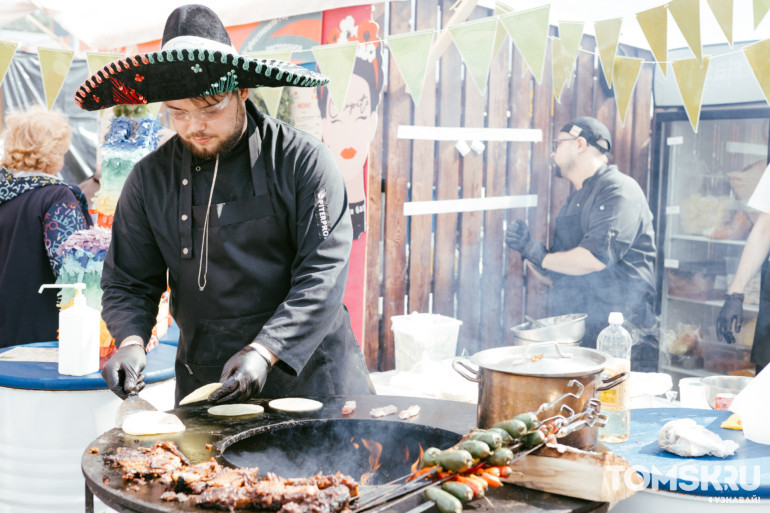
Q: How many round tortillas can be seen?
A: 4